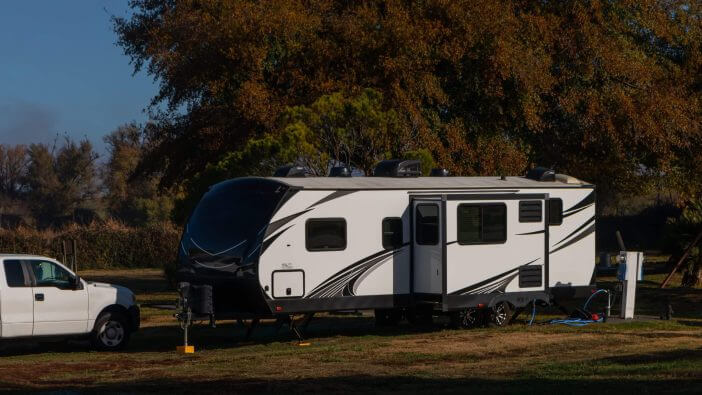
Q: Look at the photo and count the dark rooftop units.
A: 5